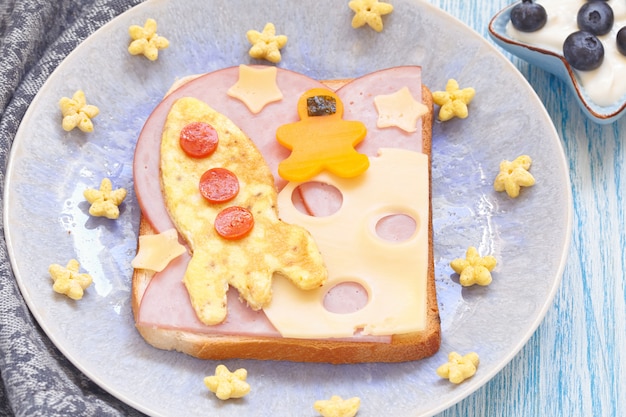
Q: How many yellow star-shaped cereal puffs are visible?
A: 12